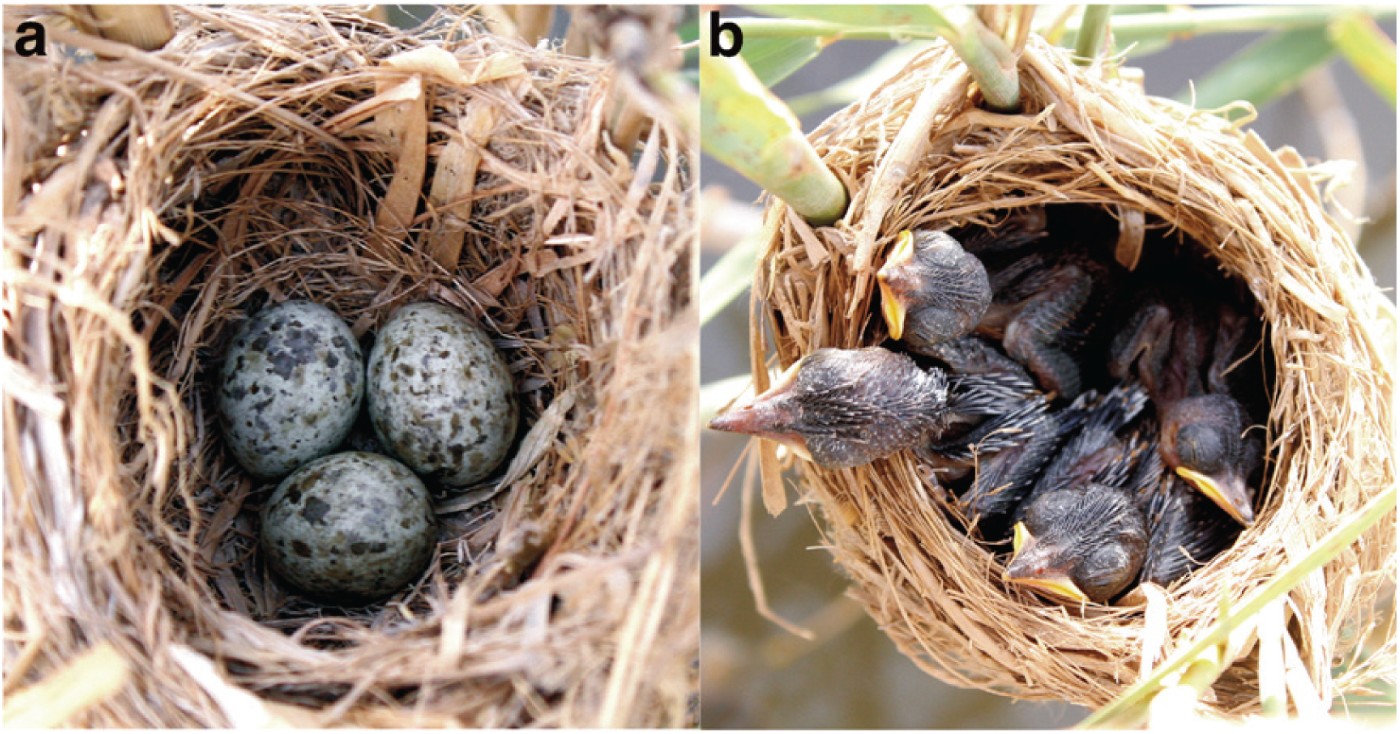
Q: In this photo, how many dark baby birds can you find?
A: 4